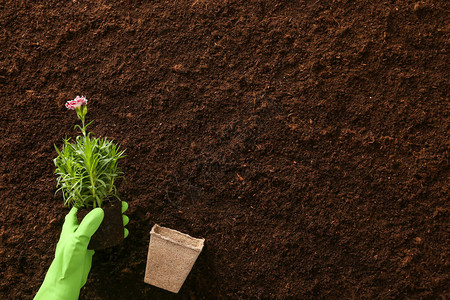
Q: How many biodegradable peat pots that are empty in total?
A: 1